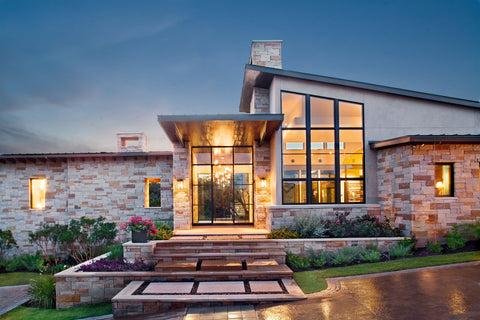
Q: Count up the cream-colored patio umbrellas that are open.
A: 0